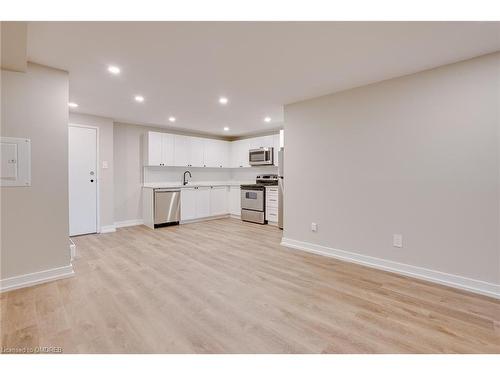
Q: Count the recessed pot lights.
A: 7